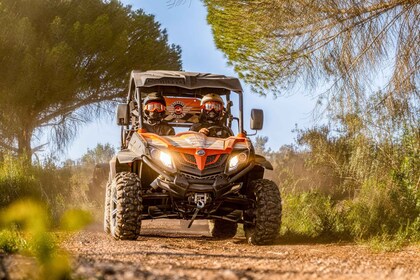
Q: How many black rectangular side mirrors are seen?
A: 2